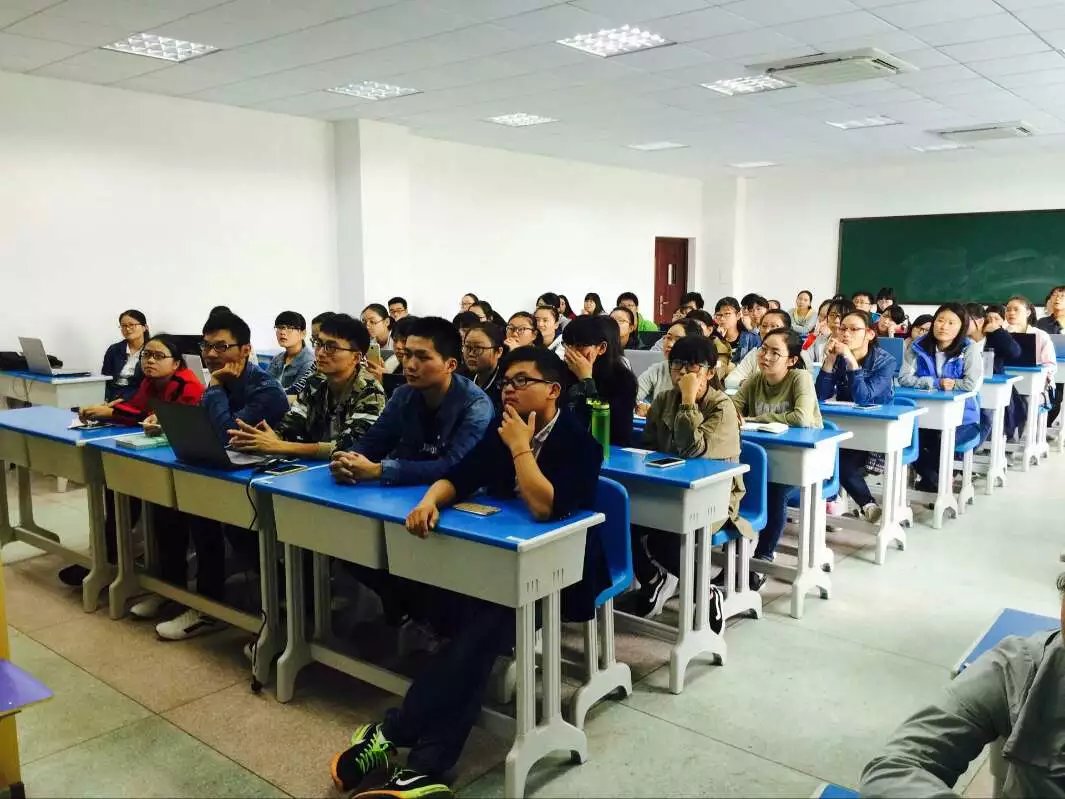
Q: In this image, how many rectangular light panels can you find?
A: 9